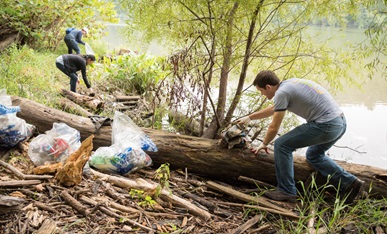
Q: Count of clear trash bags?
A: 3